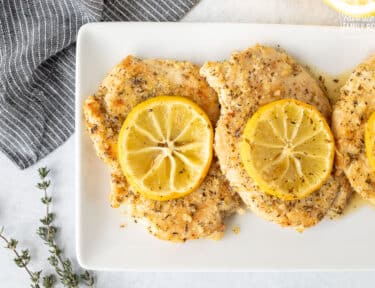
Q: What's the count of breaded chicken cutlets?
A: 3